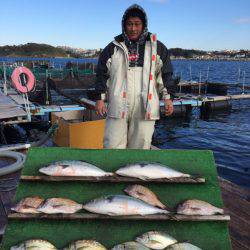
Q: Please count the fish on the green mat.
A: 12